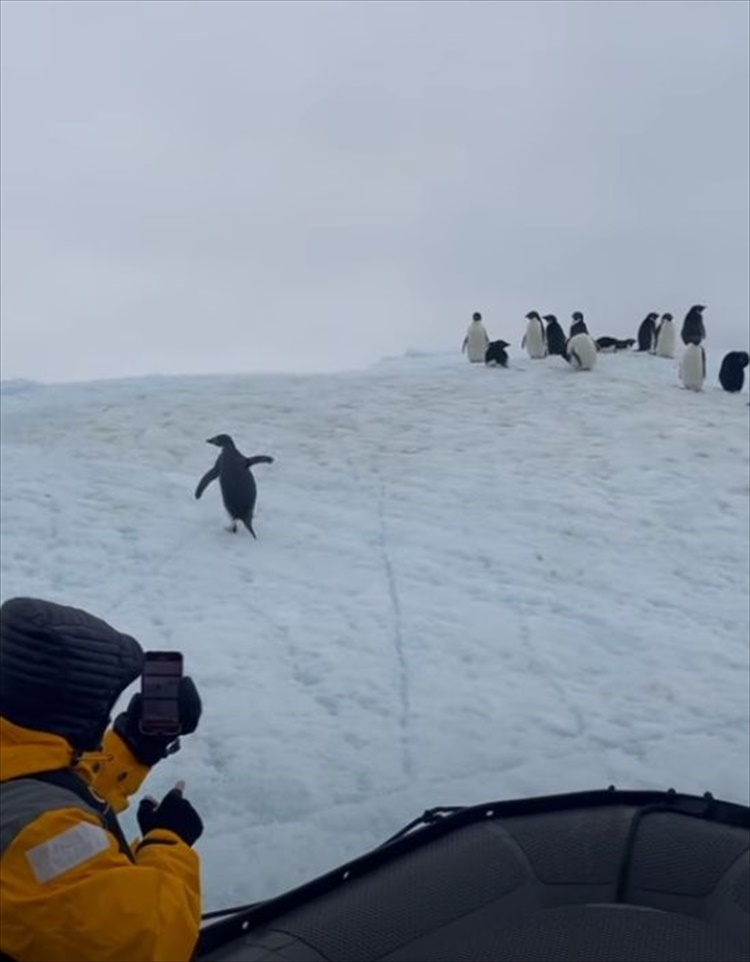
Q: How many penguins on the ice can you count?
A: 13